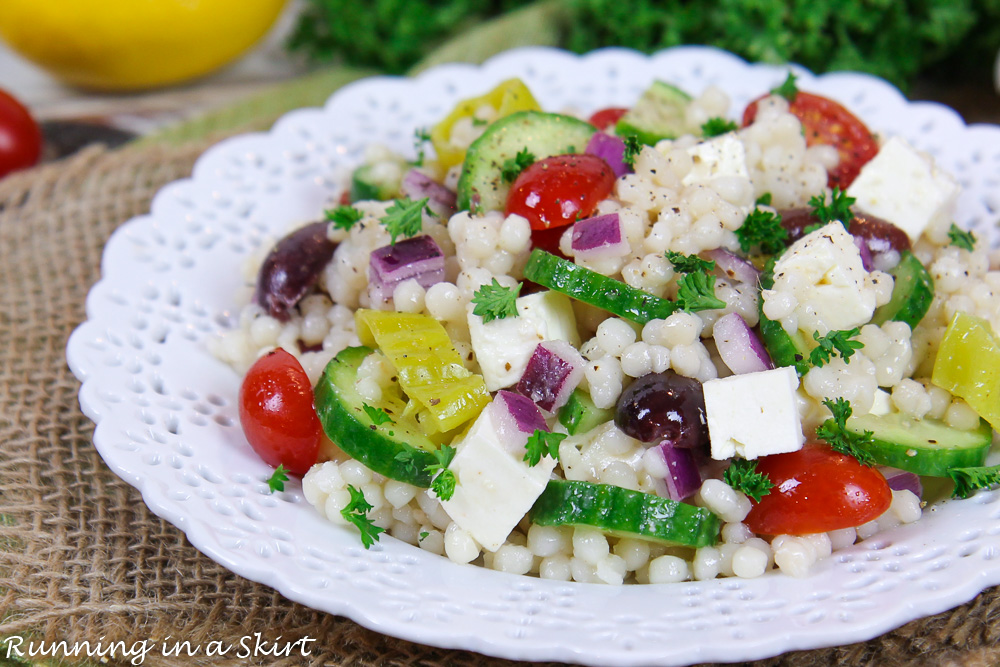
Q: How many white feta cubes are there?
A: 6